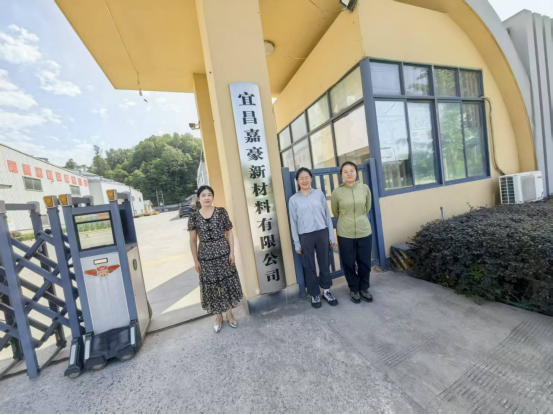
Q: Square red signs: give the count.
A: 9